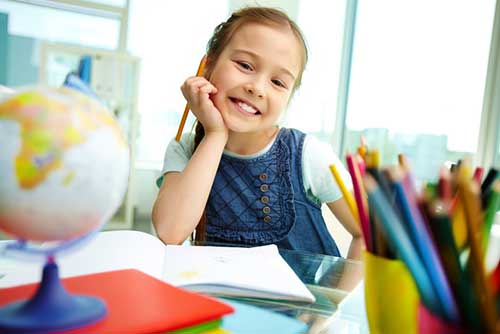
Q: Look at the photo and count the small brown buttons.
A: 5